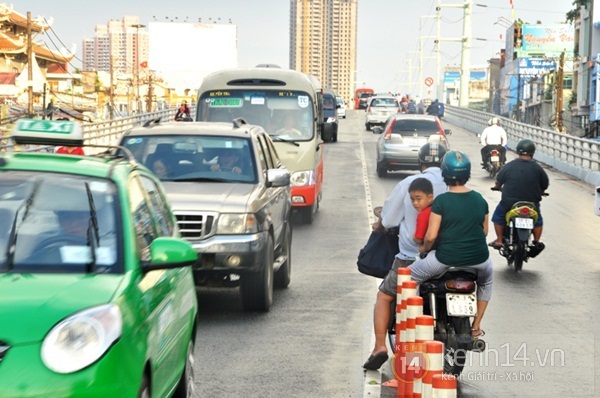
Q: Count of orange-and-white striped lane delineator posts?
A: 6